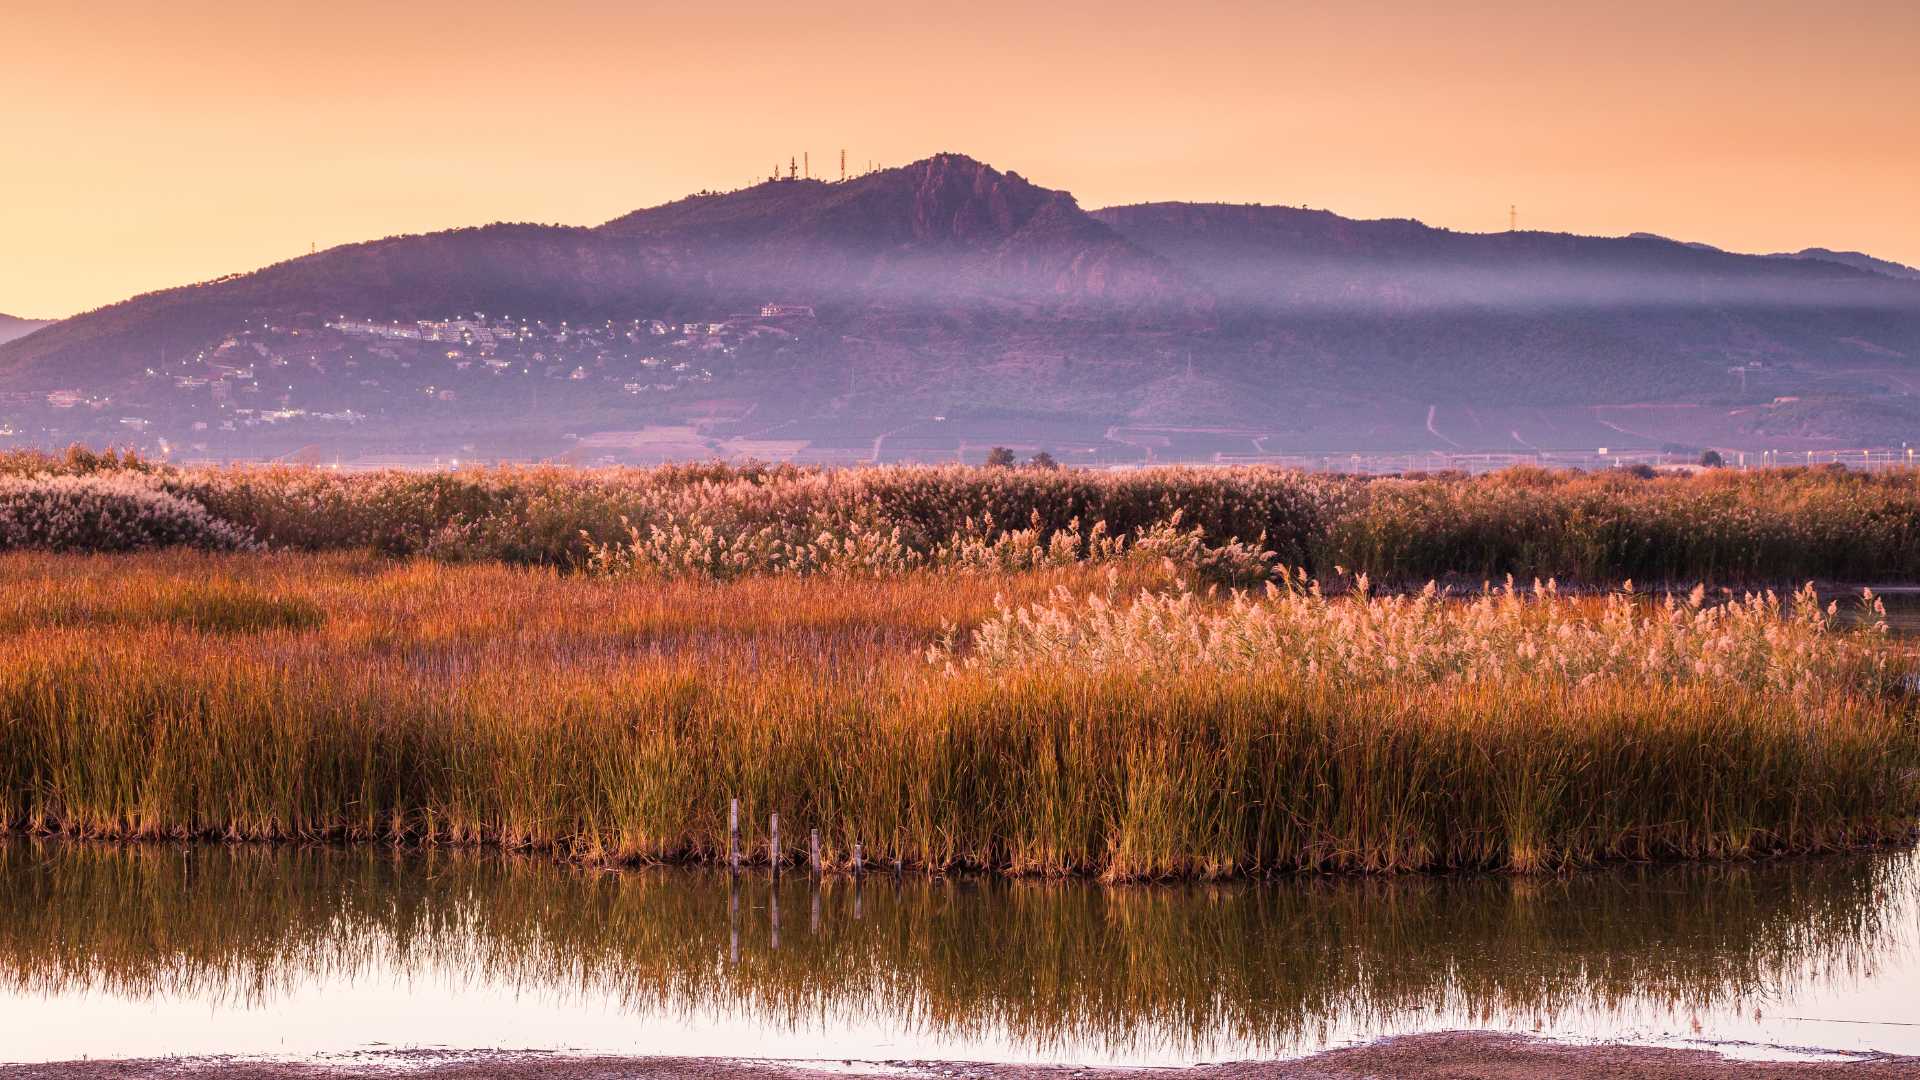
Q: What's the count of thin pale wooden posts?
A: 5